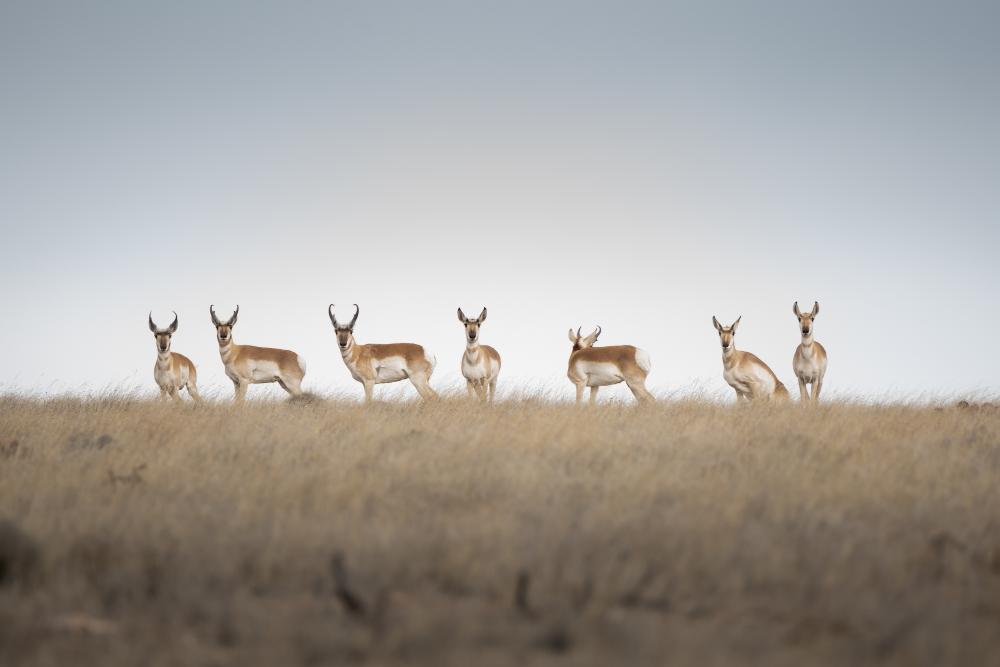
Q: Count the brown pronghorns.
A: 7